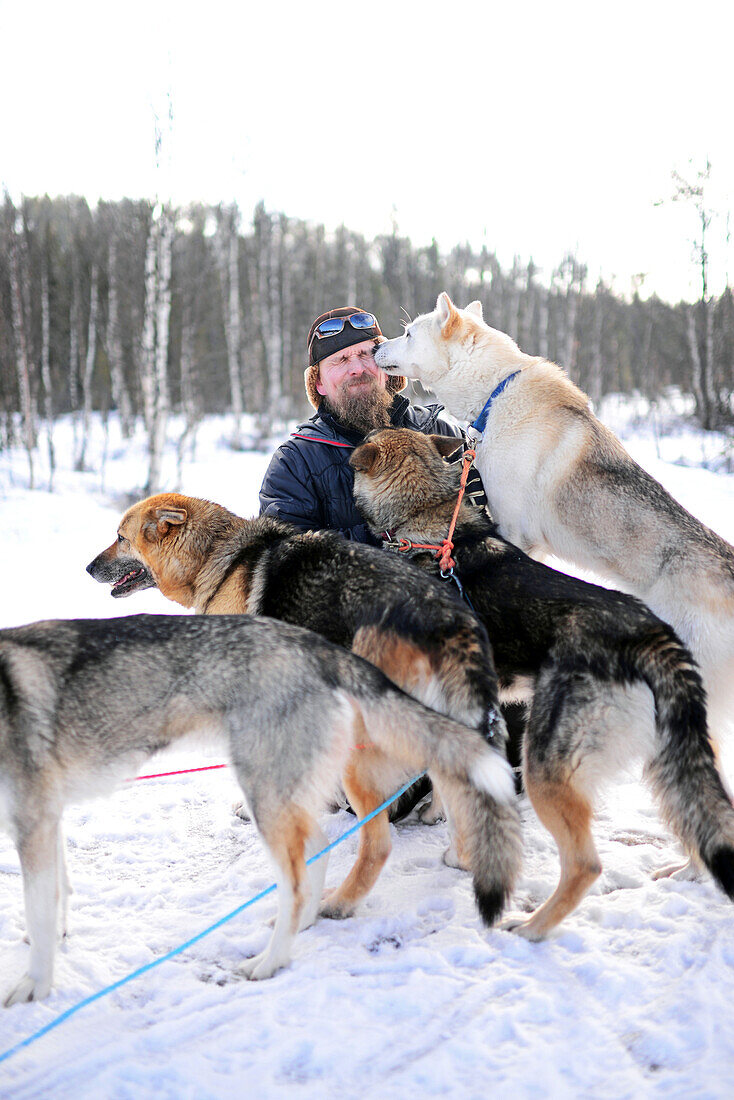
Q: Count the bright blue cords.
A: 1